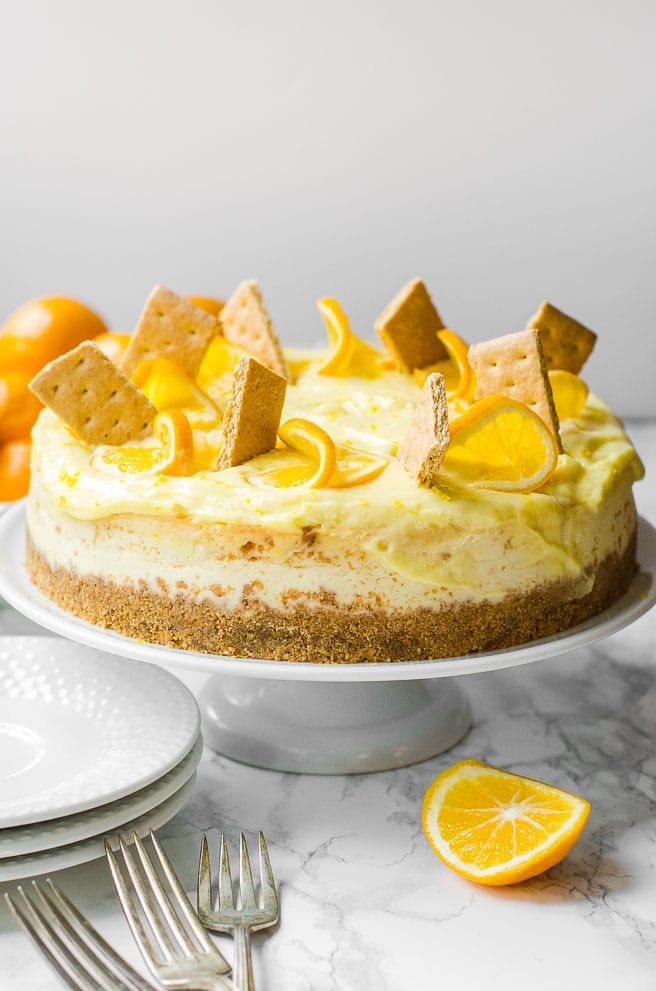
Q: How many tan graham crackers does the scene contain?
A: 8